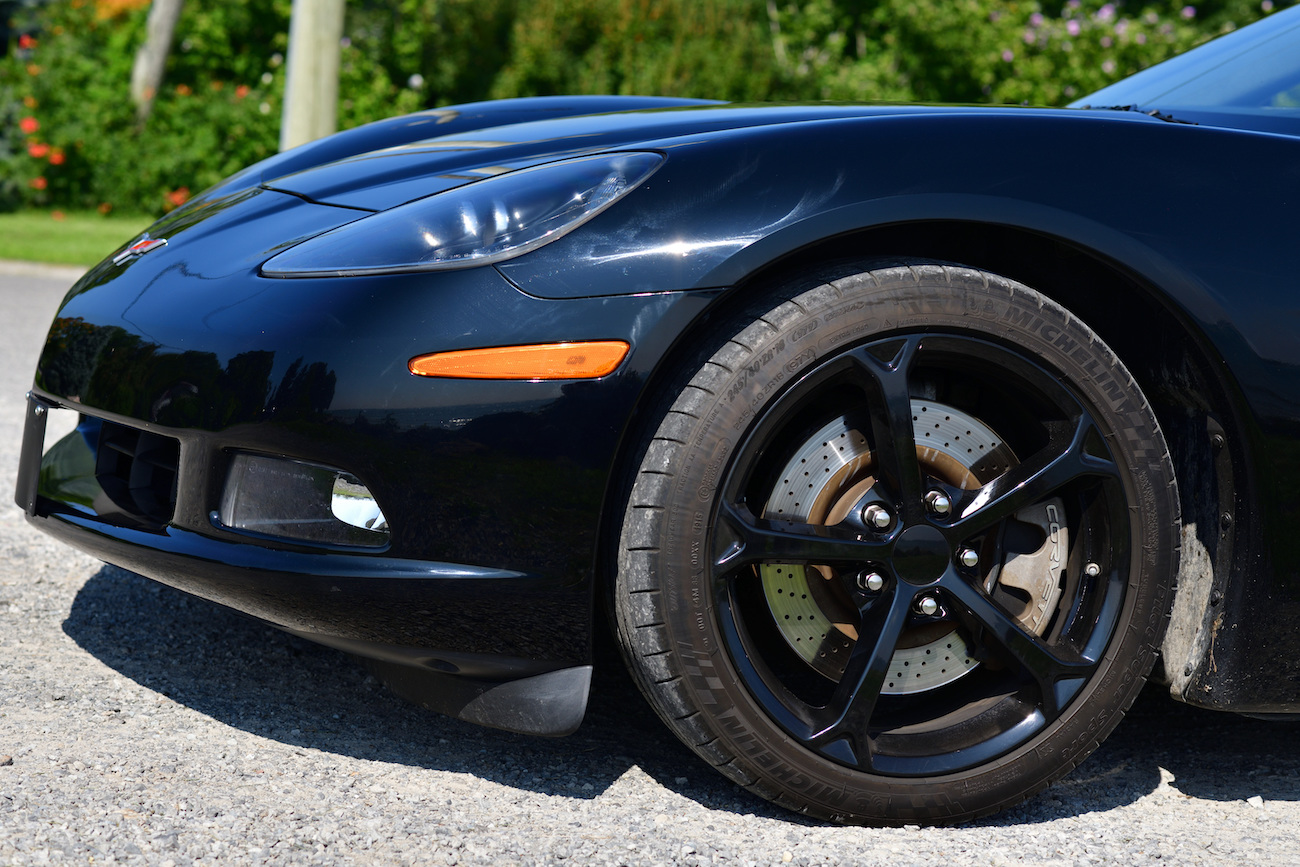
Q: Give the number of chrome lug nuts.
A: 5